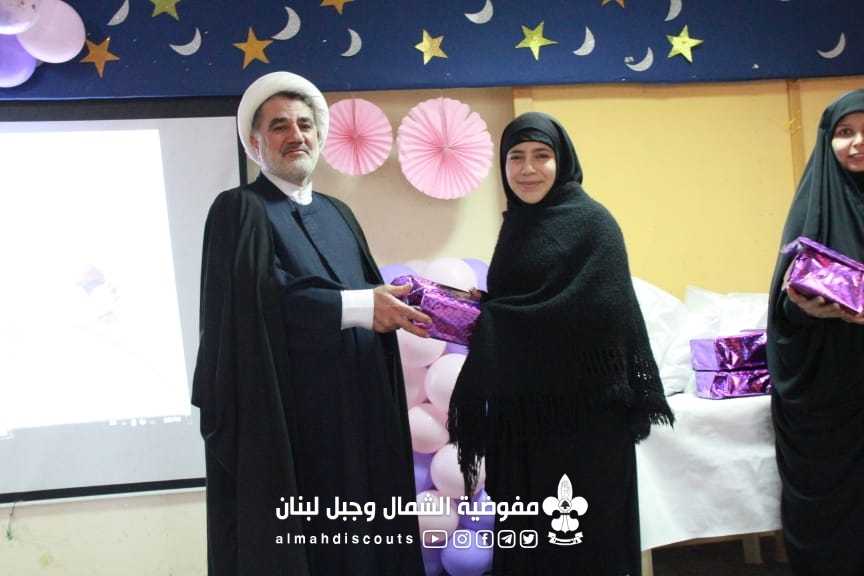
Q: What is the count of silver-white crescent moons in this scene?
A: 9